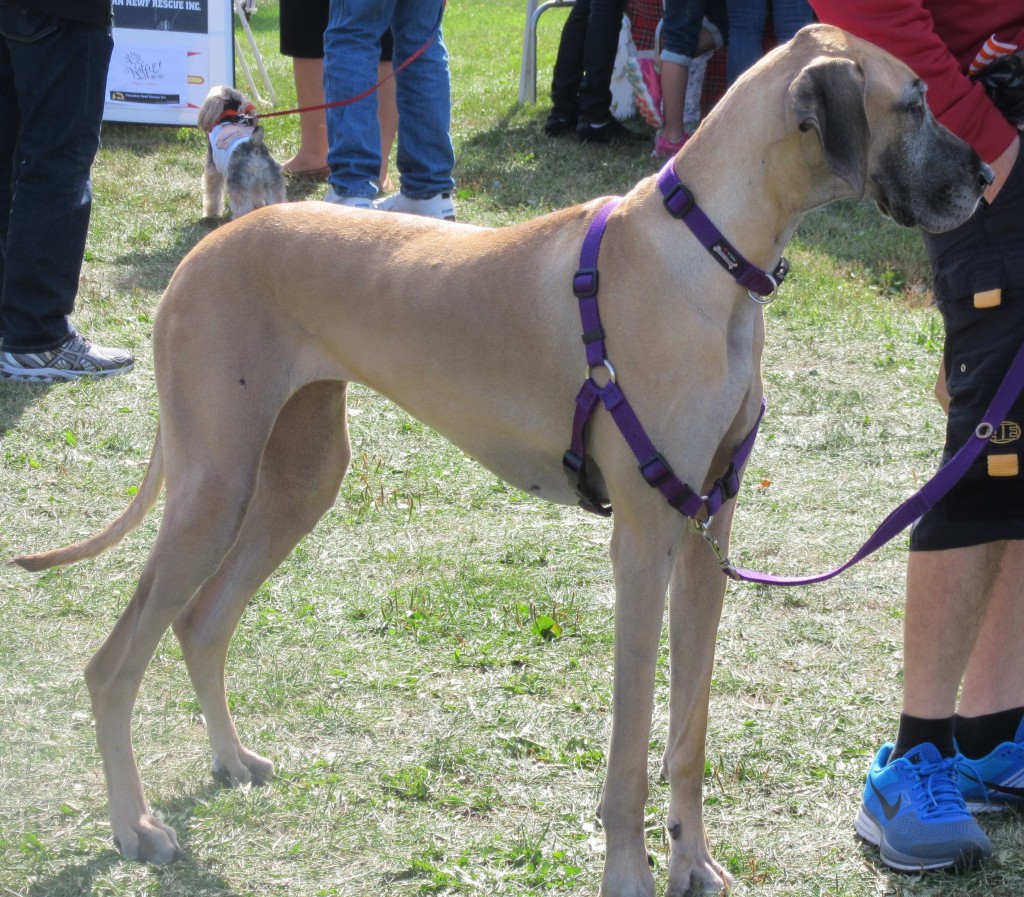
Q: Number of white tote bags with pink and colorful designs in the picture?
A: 1